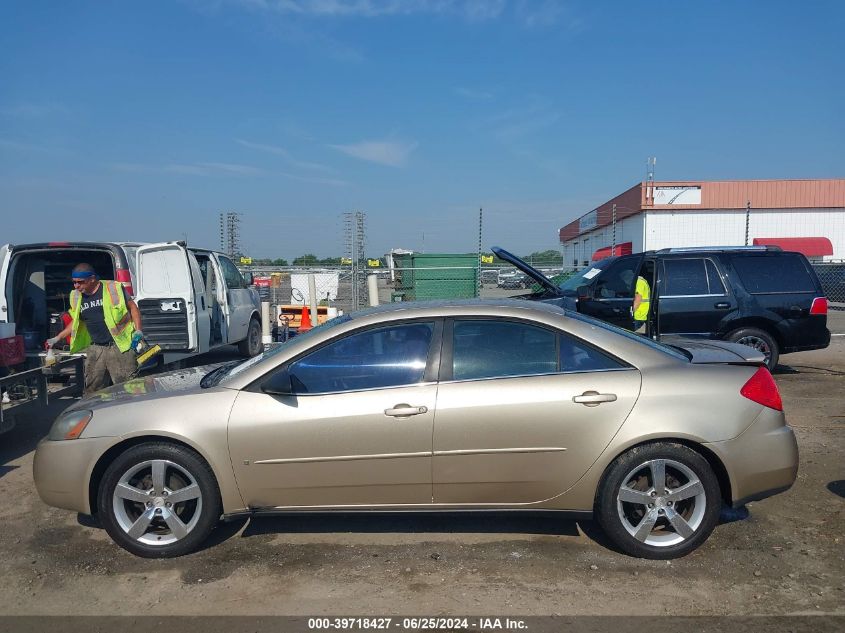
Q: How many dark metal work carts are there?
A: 1